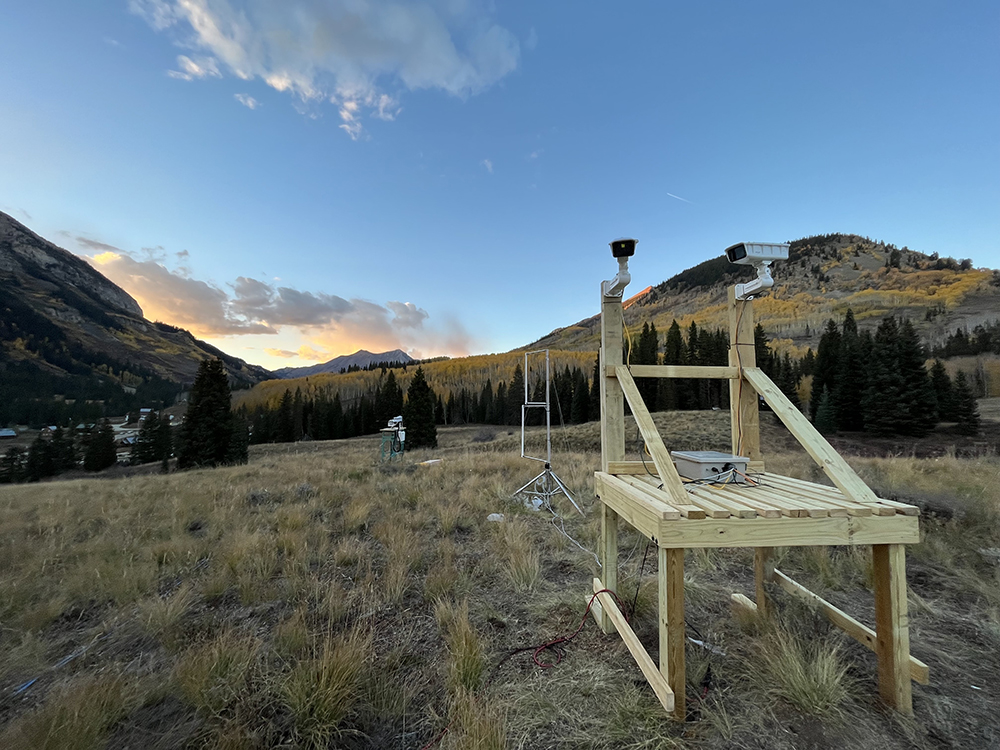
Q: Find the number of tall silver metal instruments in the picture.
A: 1